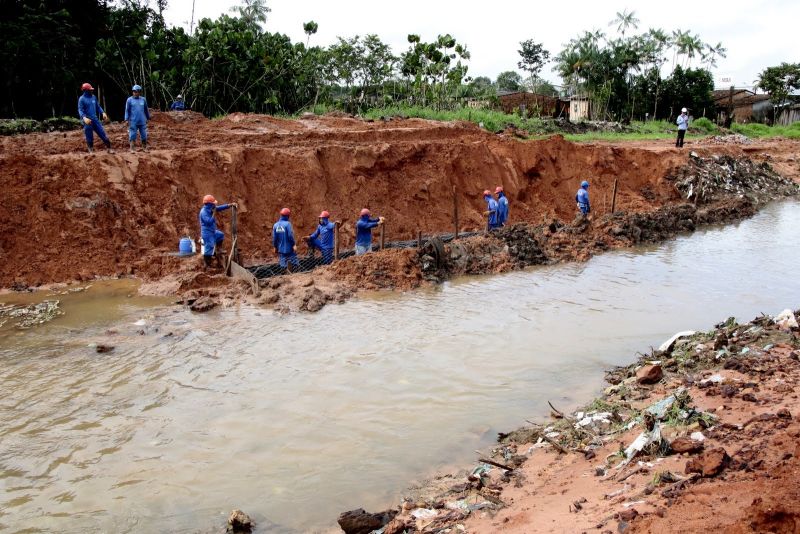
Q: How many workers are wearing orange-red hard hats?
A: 7